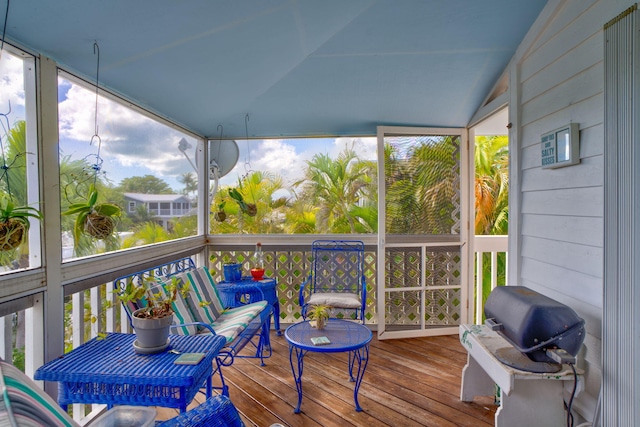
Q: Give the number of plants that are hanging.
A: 4